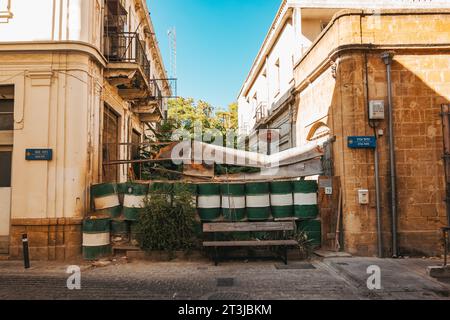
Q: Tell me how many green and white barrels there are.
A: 10